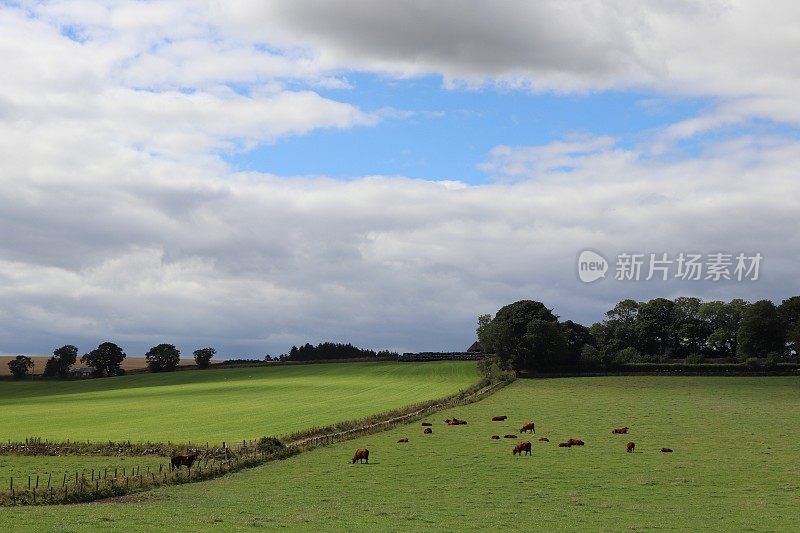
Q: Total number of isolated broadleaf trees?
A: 5